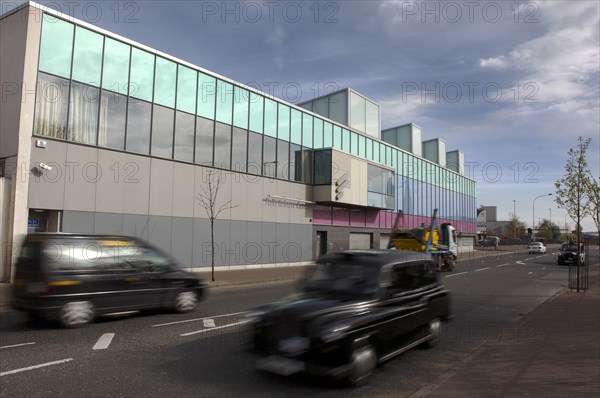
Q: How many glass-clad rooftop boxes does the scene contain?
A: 4